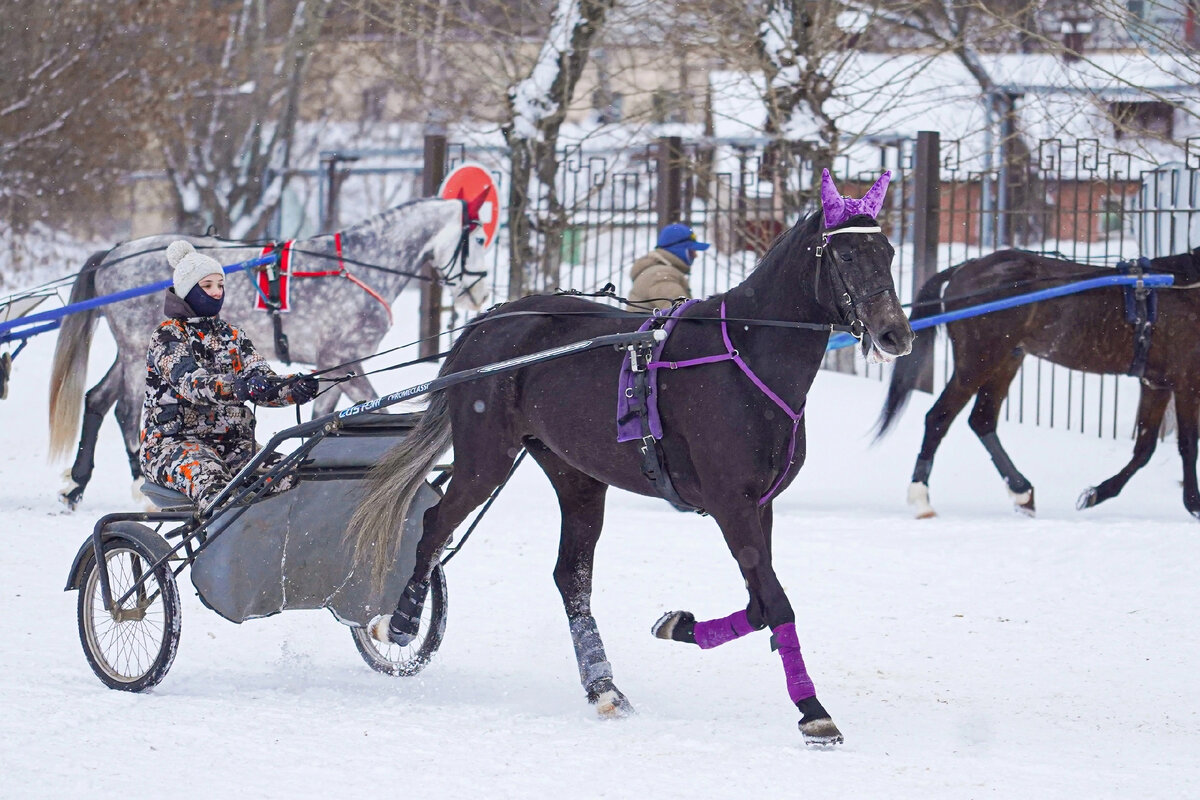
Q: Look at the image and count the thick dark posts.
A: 3